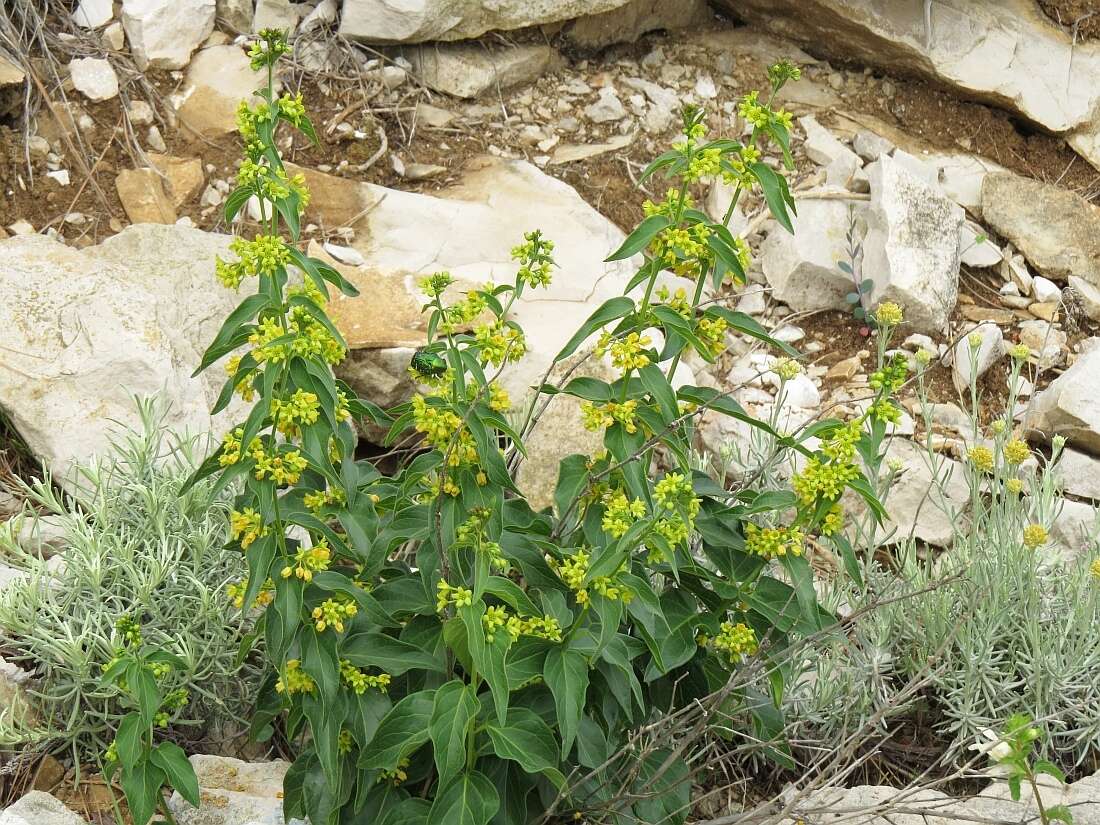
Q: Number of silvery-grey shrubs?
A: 2